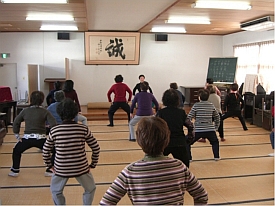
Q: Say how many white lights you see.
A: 6